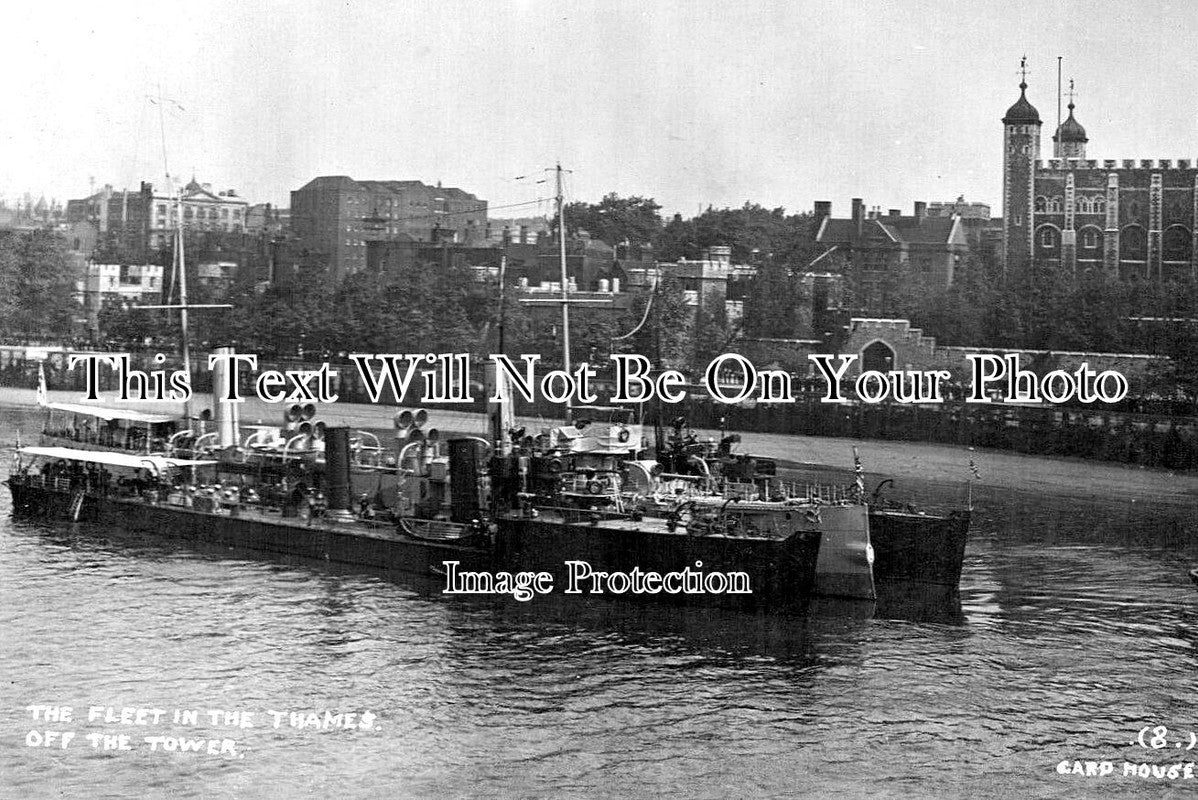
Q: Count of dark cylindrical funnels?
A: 2